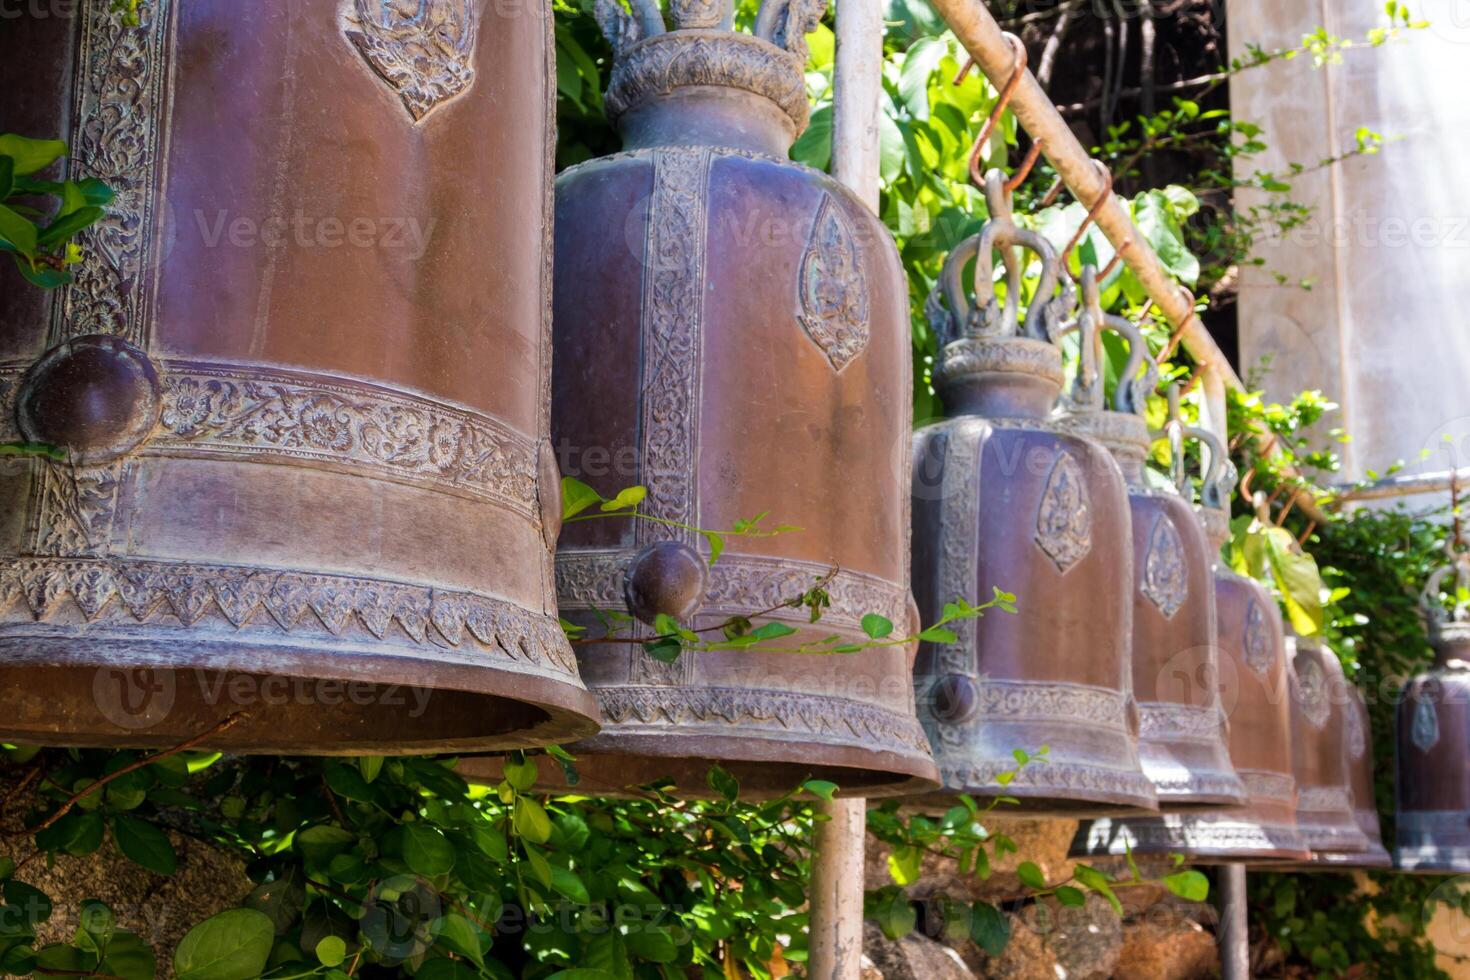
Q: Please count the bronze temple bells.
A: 8